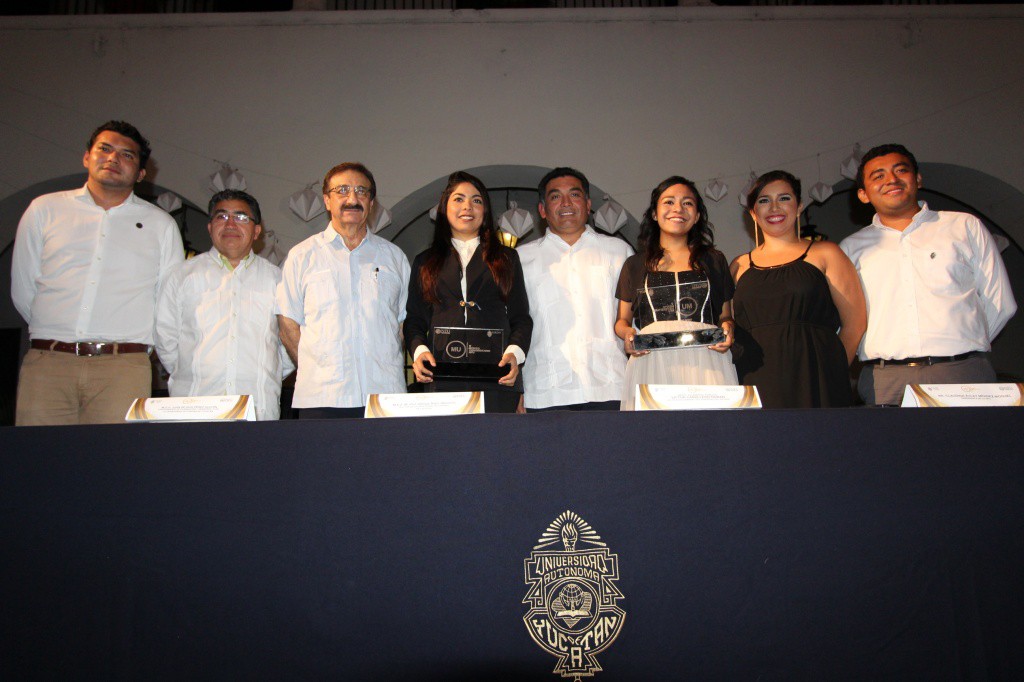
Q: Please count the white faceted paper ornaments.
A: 13